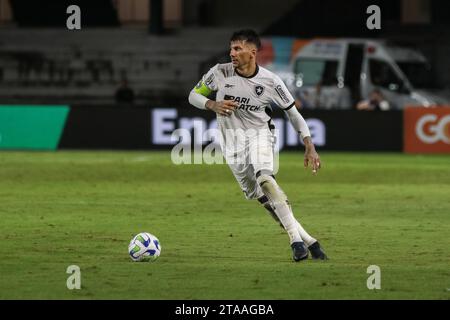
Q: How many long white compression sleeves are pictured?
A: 2